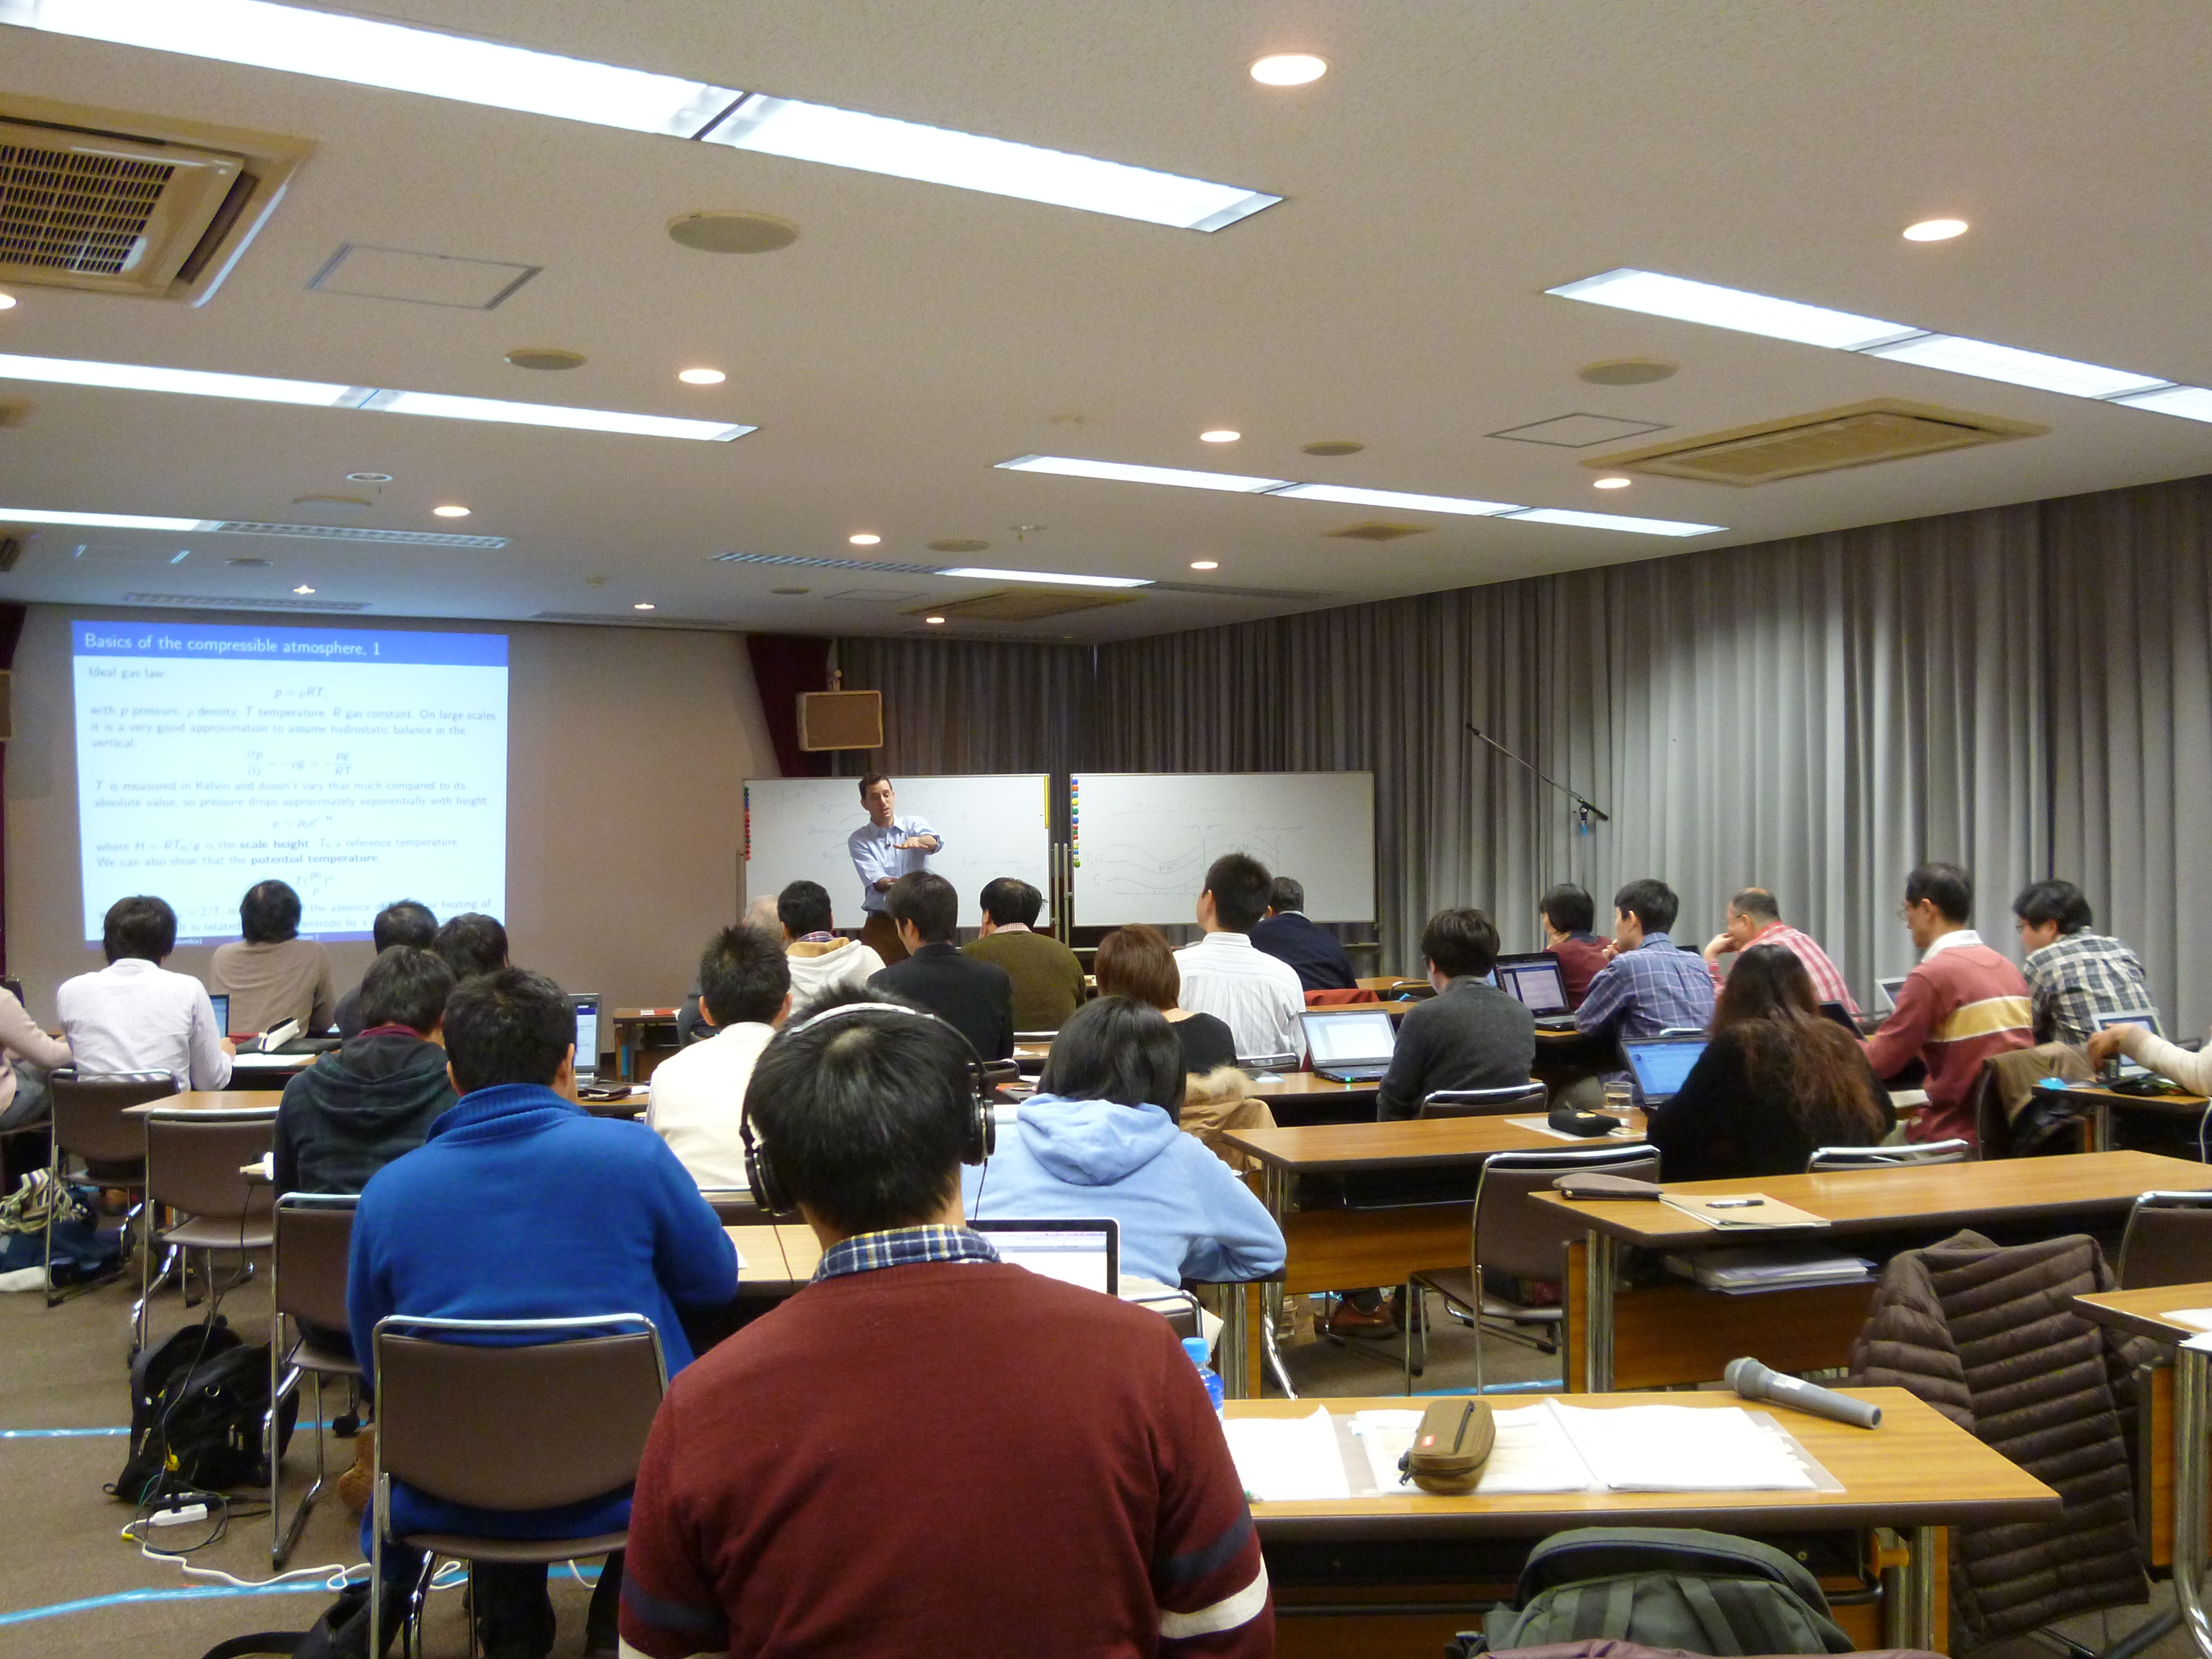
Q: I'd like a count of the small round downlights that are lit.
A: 12